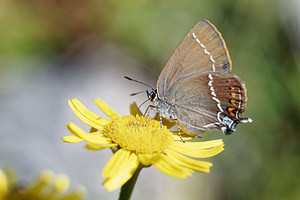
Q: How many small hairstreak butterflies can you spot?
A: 1